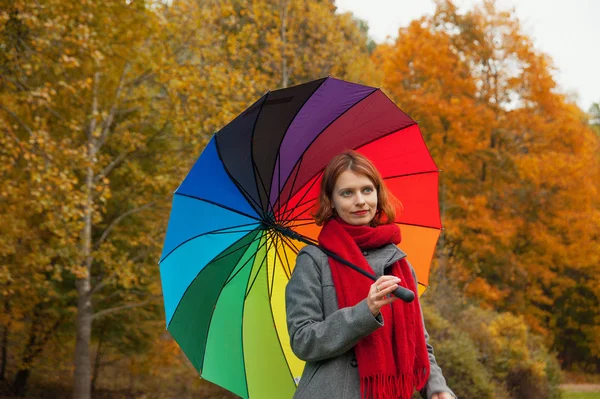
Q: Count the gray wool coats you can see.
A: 1